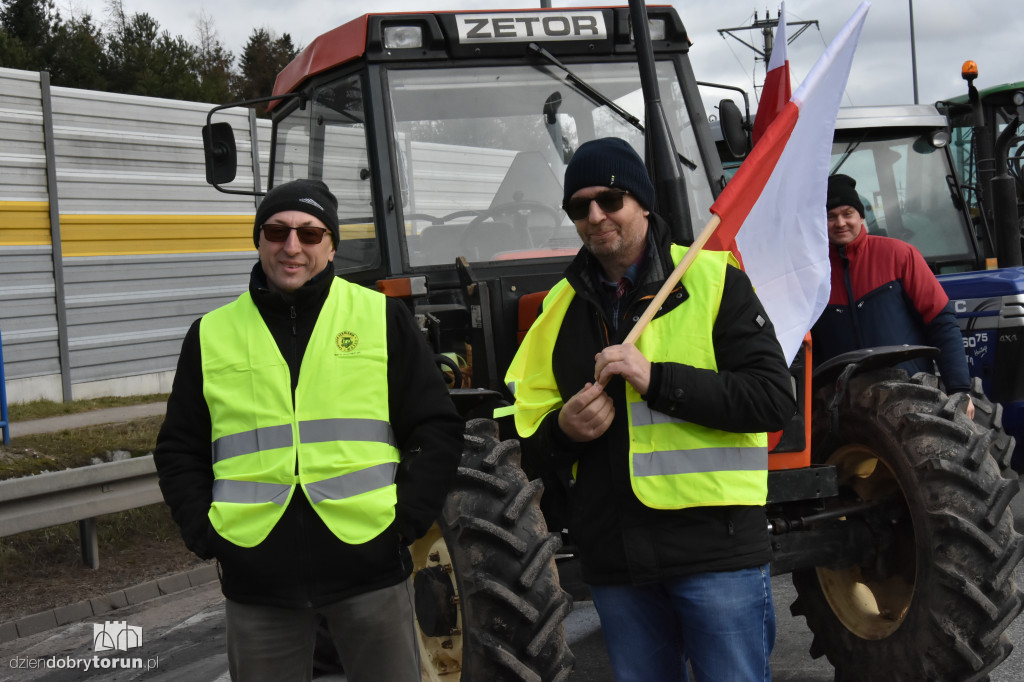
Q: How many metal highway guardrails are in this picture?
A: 1